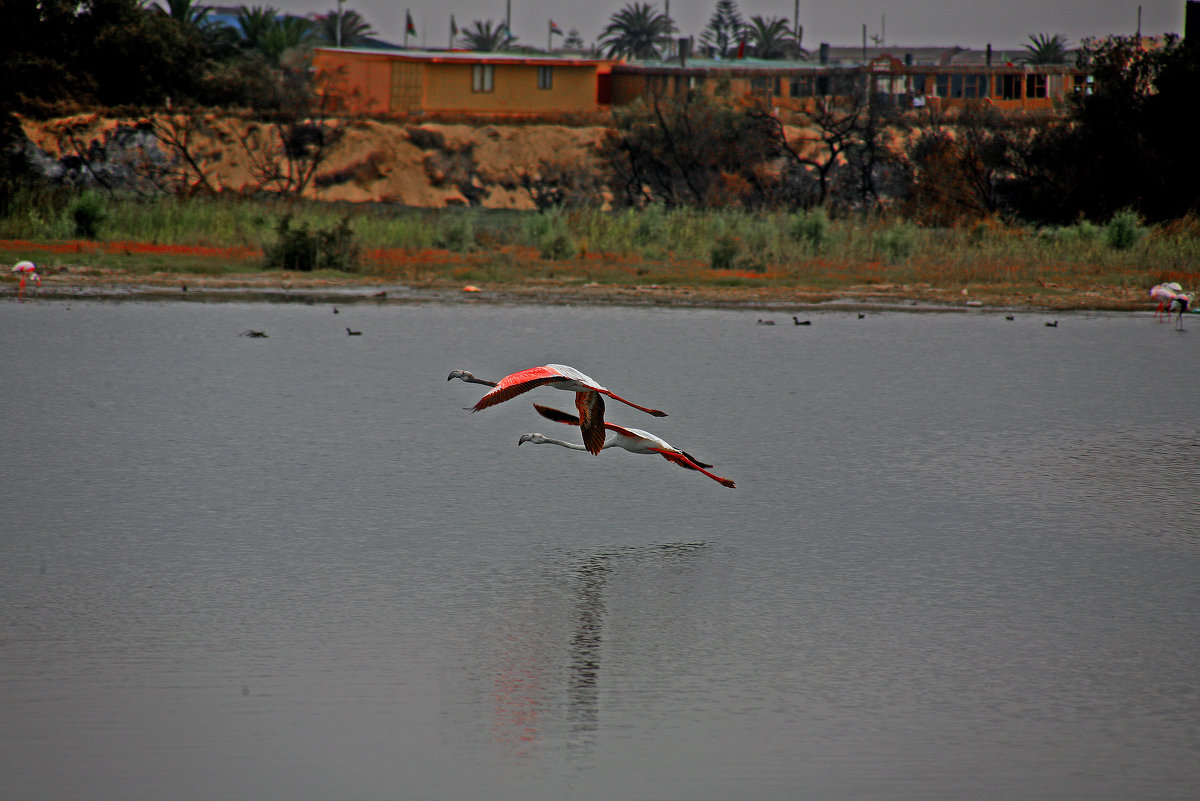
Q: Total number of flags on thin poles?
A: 3